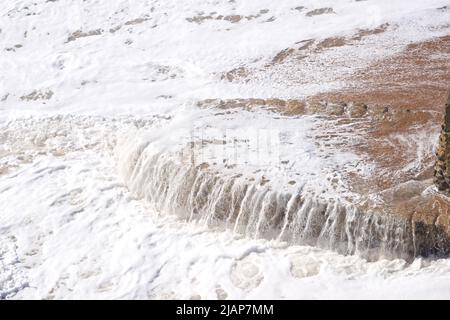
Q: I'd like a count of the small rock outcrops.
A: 1